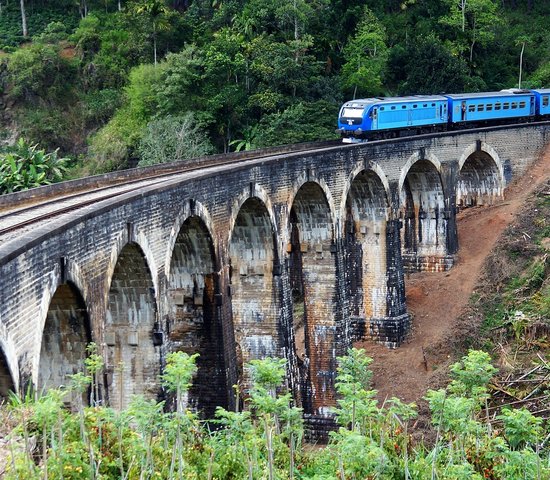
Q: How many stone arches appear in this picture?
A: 9